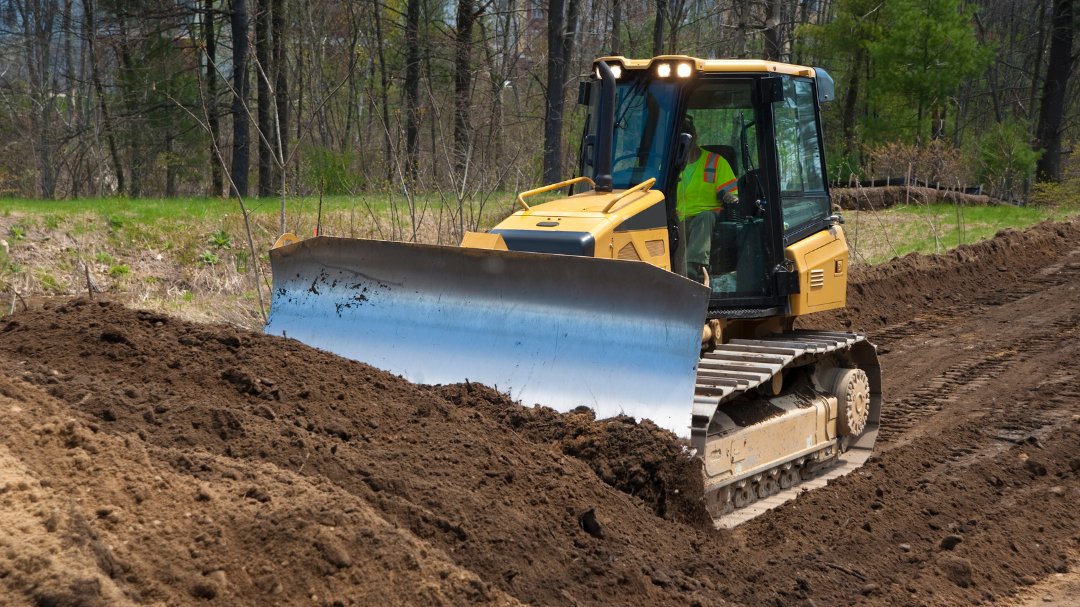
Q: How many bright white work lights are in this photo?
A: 4